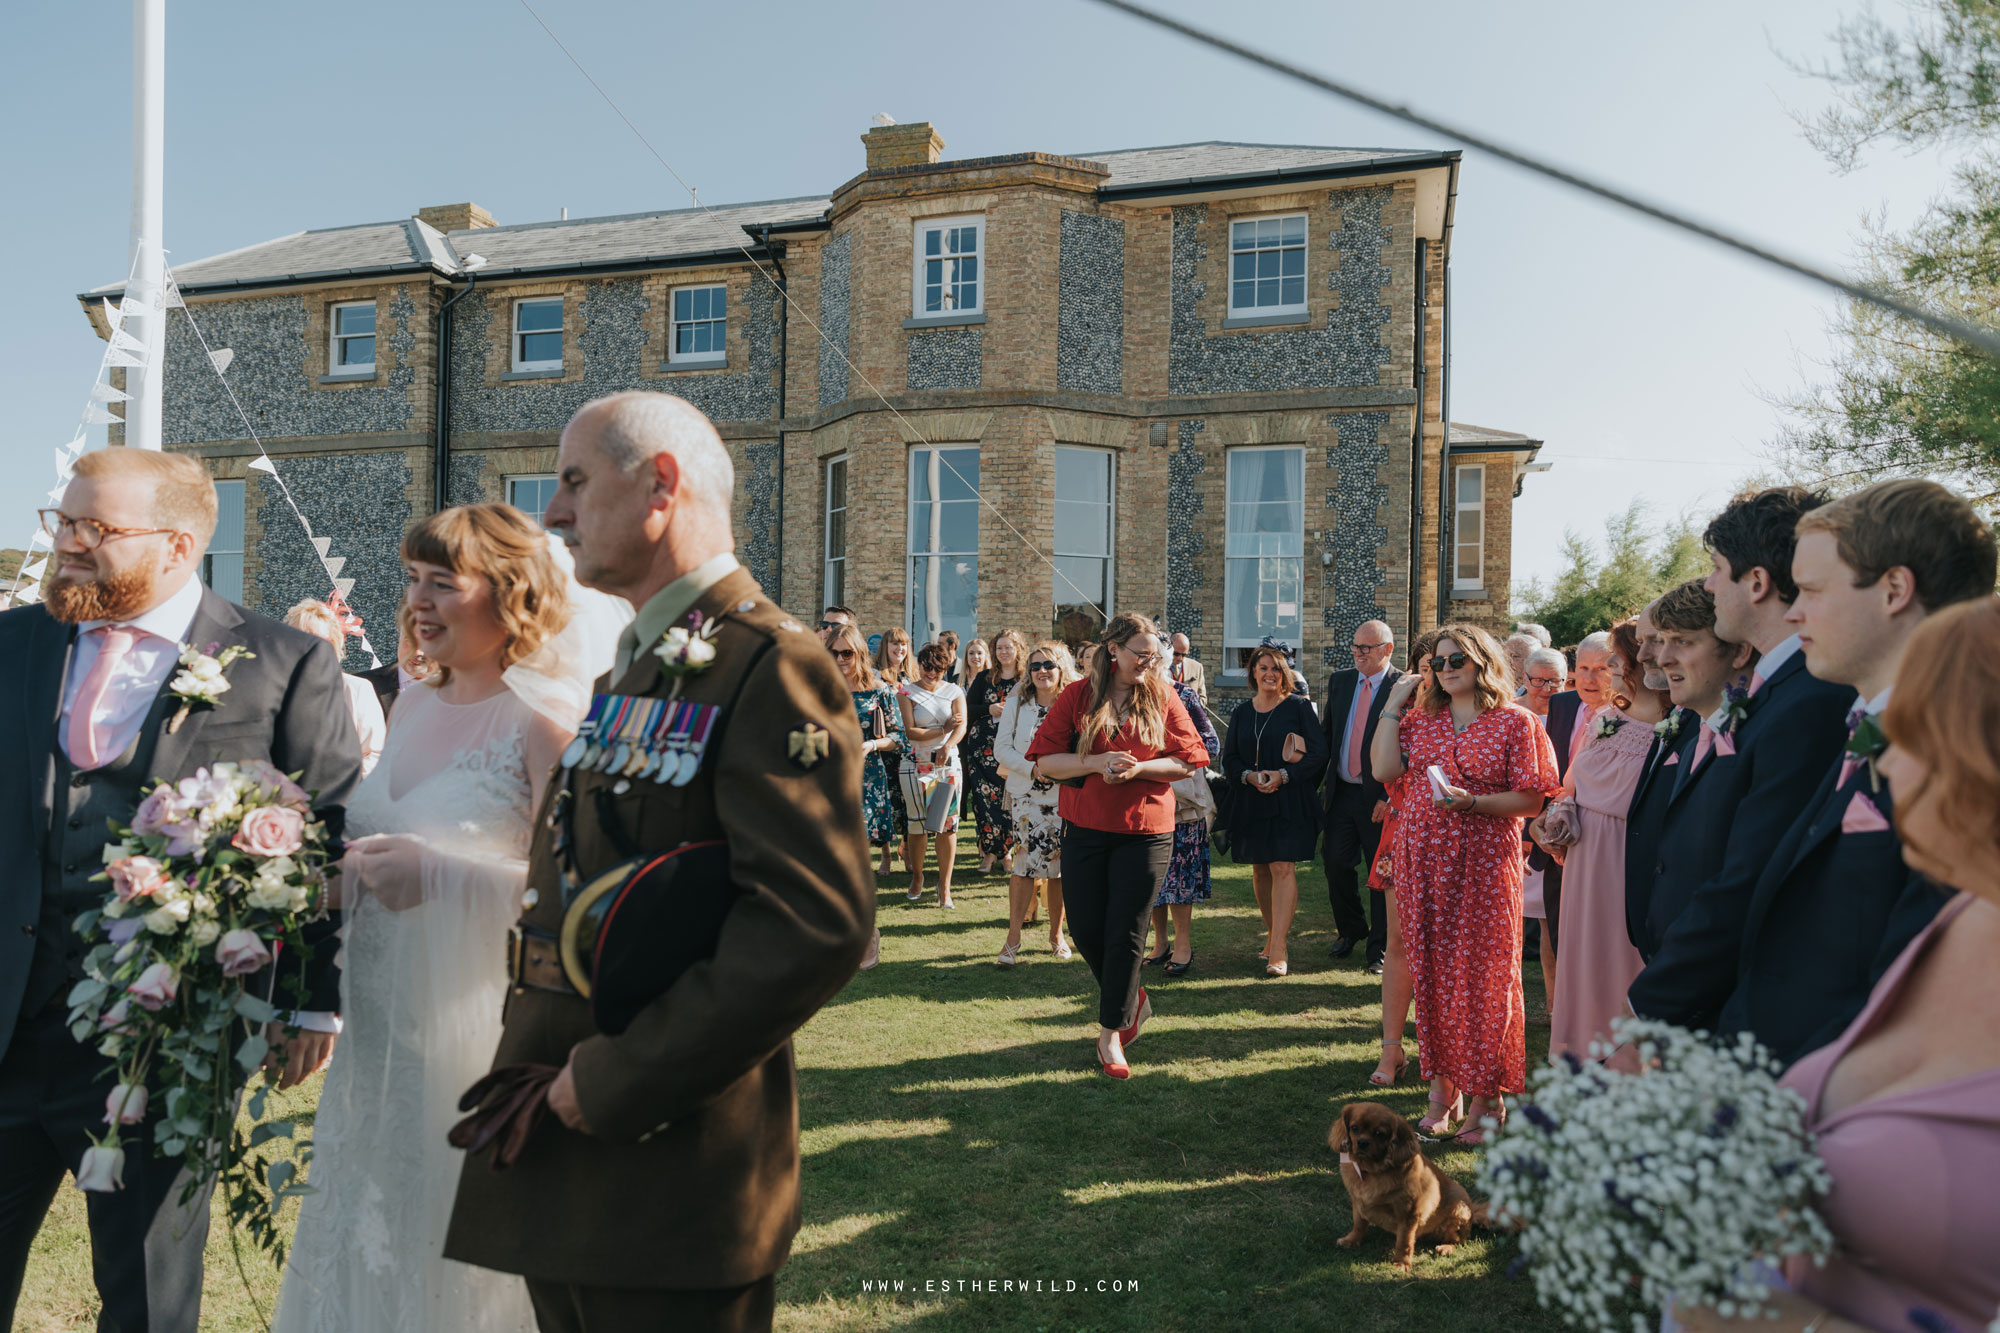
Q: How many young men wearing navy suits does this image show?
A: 3